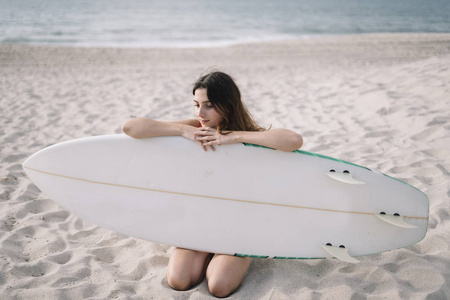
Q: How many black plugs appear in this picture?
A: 6